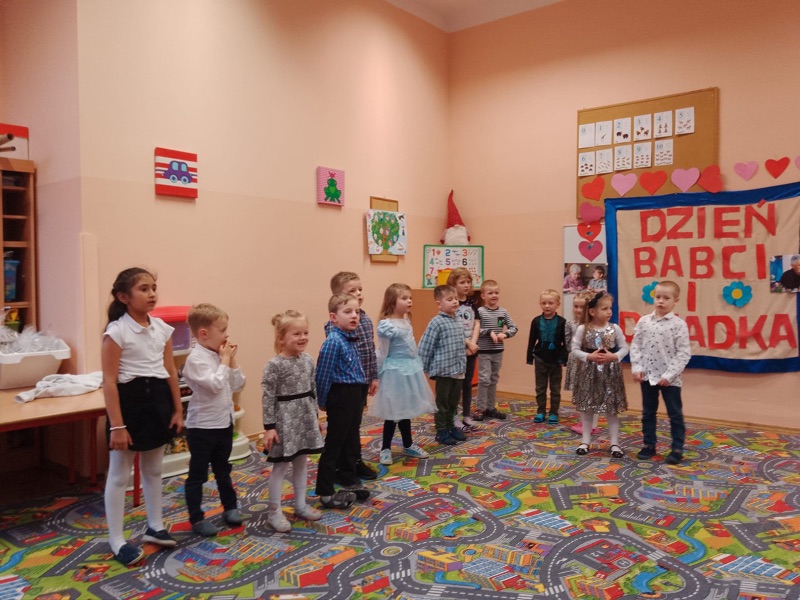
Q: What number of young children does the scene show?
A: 13